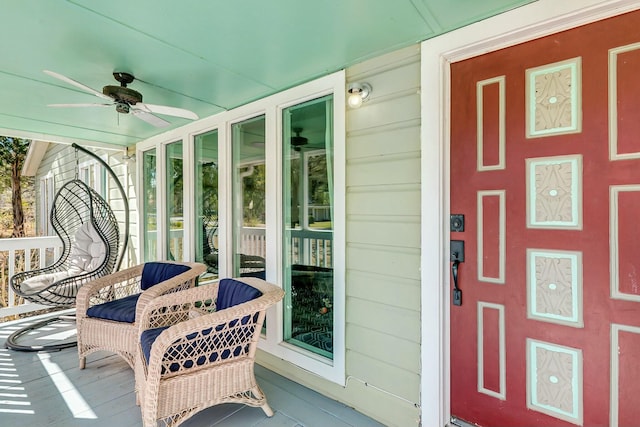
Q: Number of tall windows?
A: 5